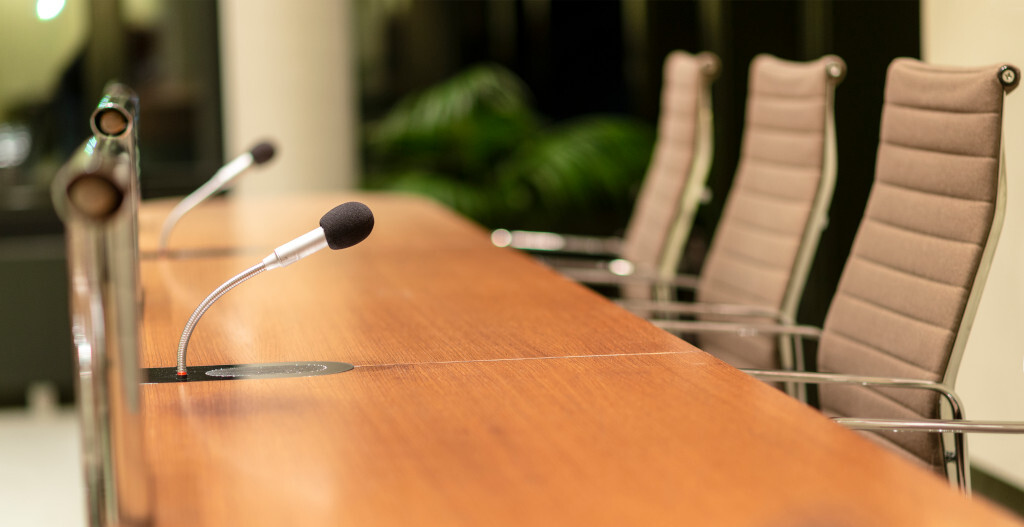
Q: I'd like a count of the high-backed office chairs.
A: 3